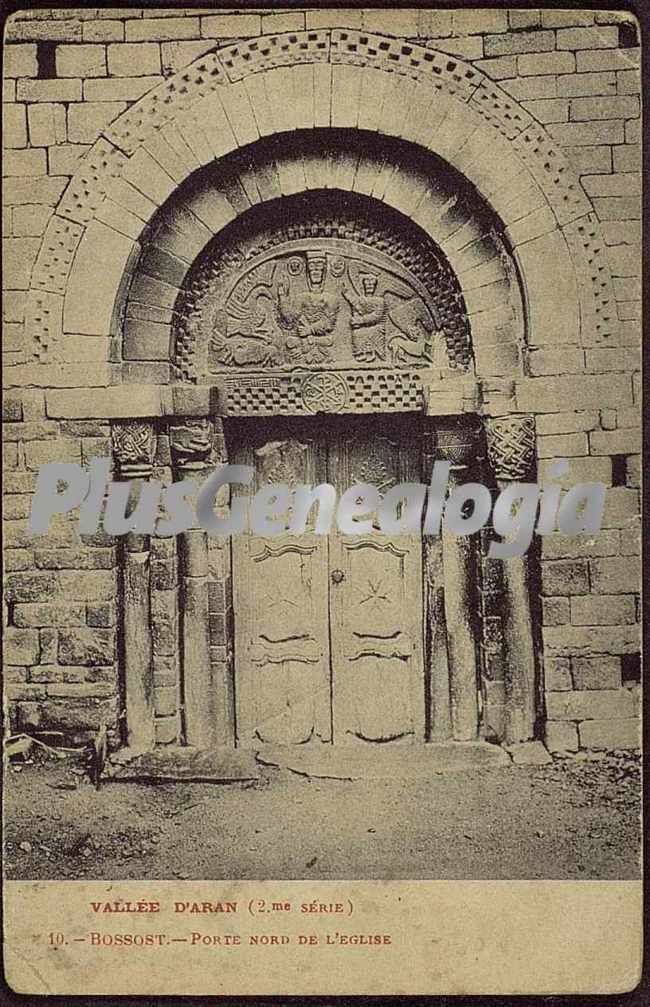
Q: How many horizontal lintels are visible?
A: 1